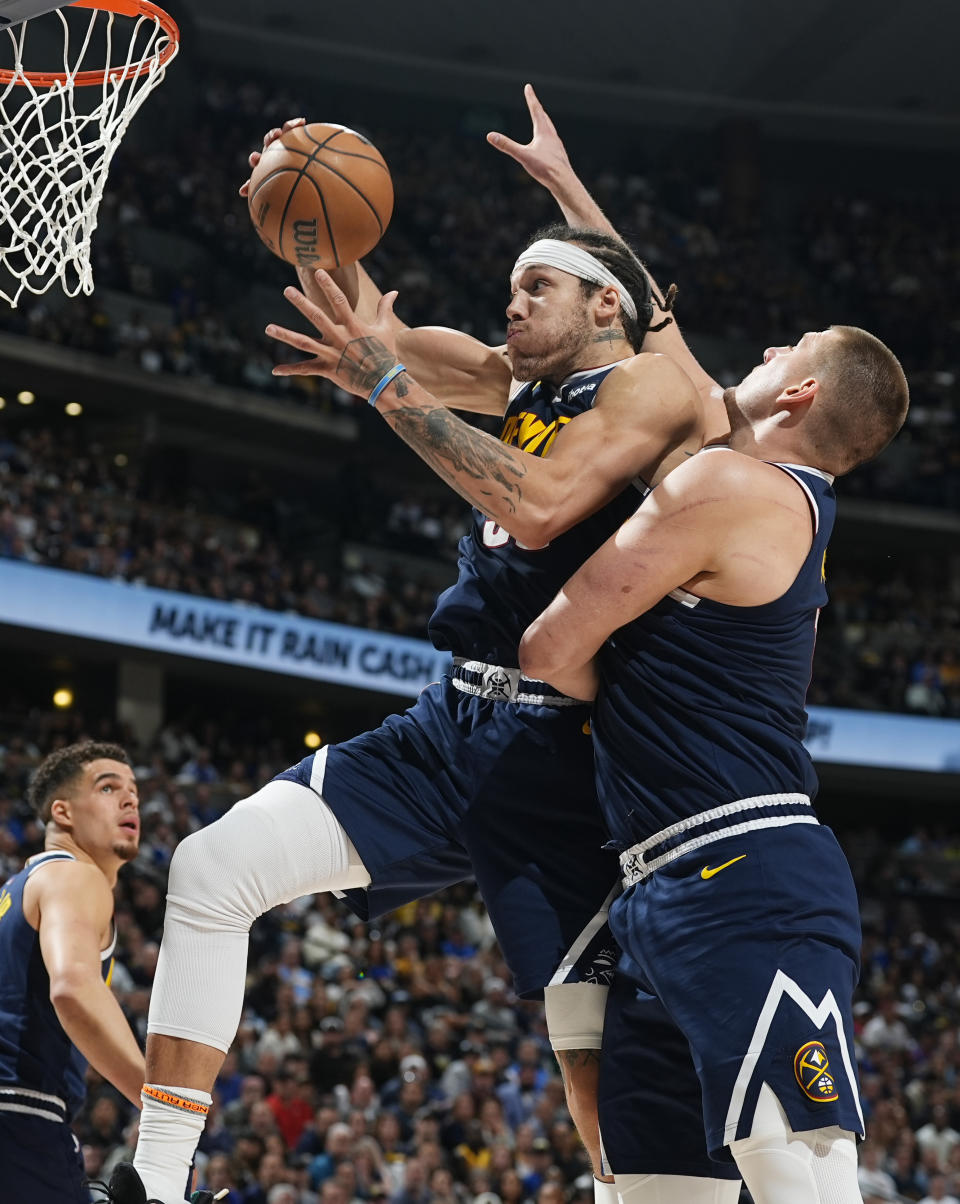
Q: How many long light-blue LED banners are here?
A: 1